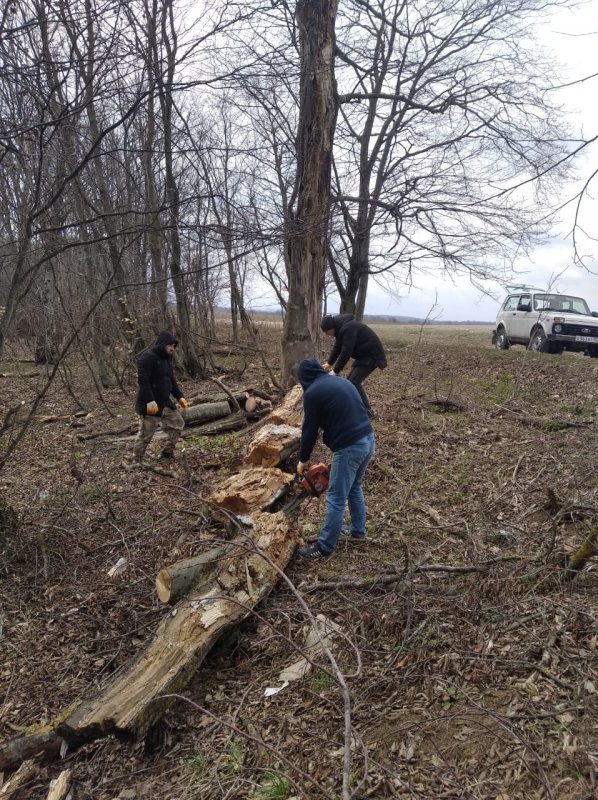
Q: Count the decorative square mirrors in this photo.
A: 0